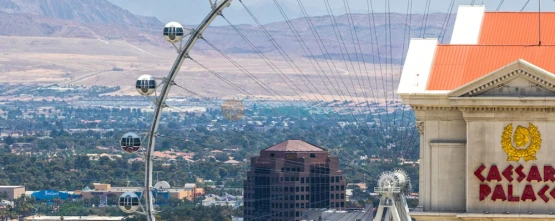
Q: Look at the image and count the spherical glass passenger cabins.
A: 4